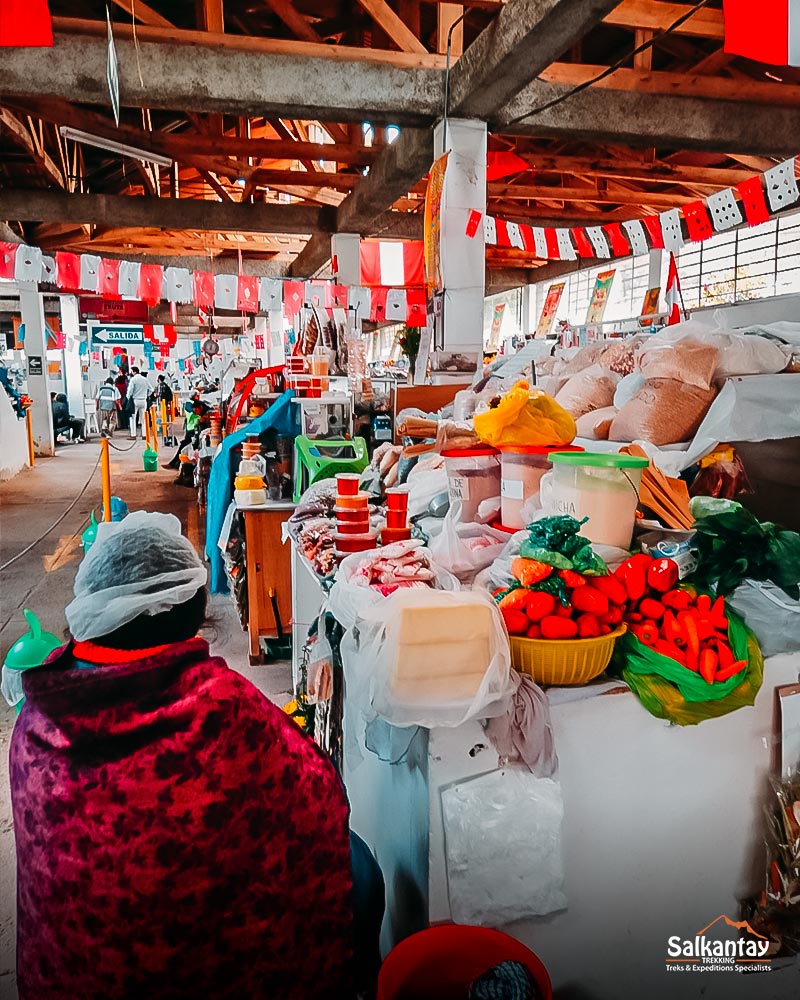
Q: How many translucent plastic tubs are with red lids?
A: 2